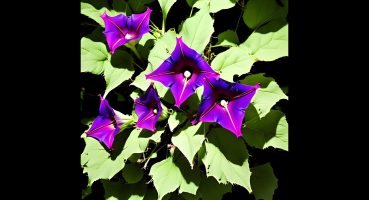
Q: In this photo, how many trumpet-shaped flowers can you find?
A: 5